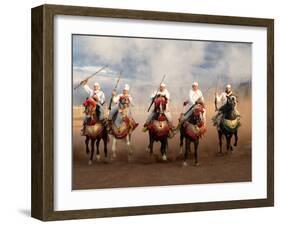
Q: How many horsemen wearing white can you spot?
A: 5